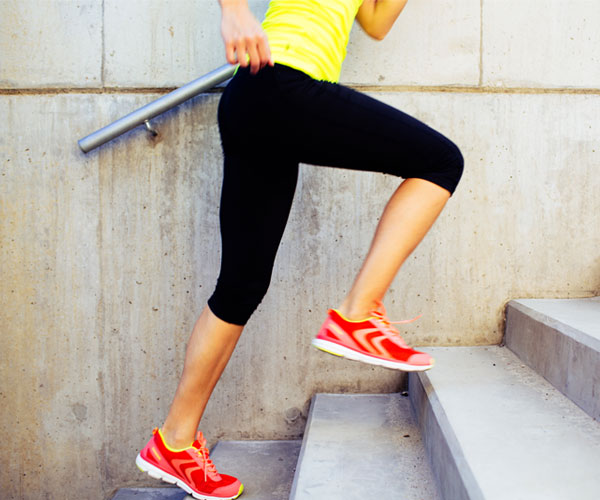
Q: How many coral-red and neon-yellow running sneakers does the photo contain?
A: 2